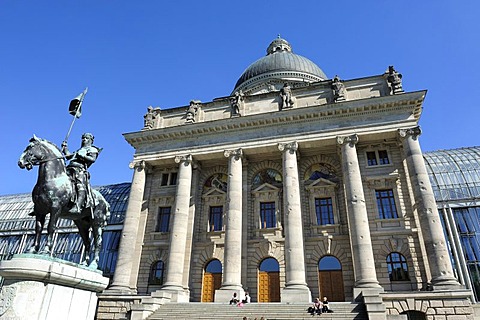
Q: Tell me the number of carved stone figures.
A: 6